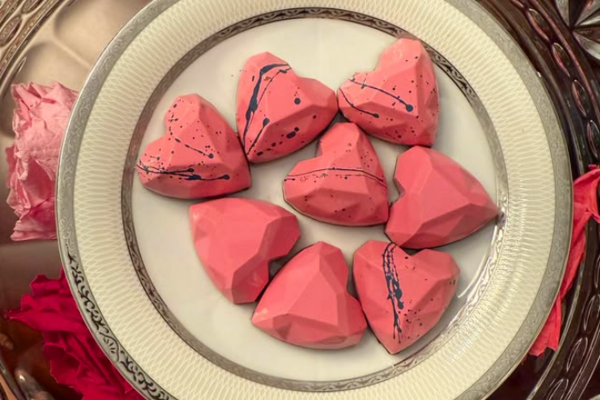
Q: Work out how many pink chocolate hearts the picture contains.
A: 8